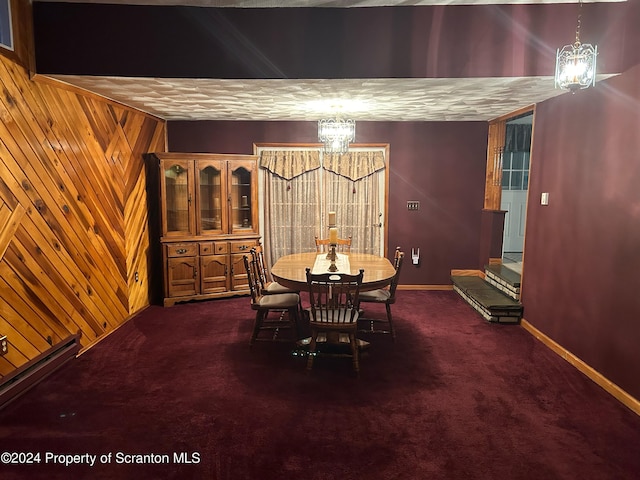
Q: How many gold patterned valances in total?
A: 2